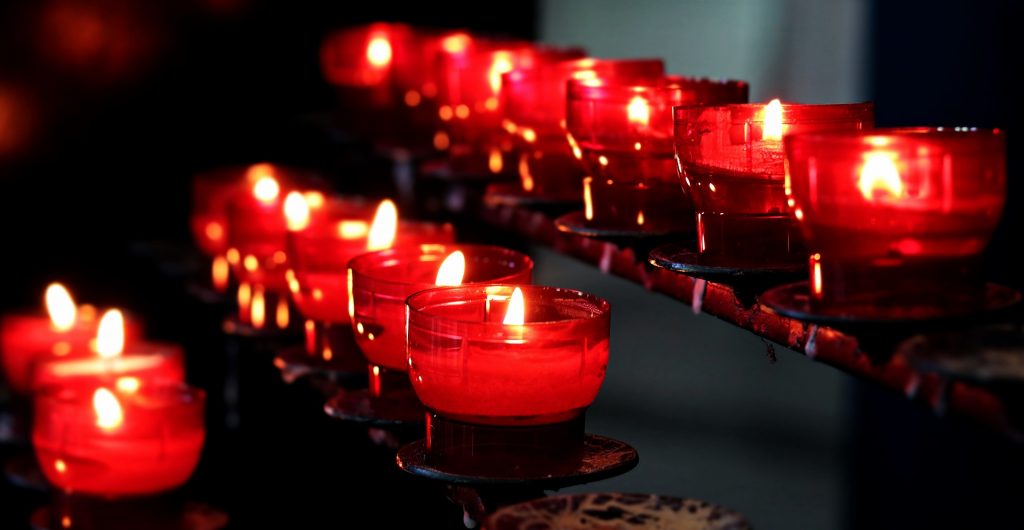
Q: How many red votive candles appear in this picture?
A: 15